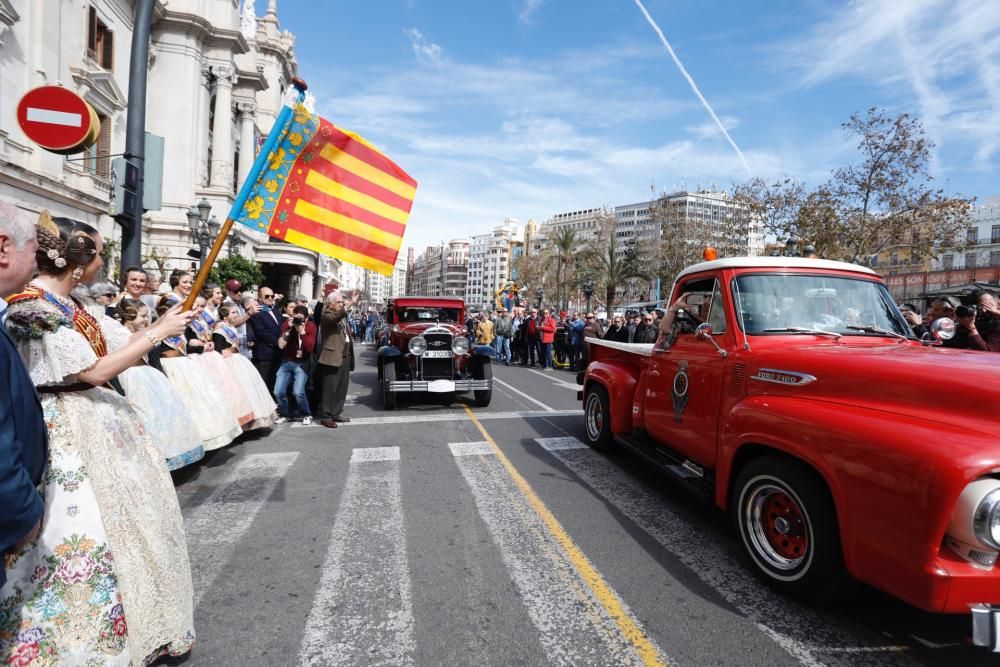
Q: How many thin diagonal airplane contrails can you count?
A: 1